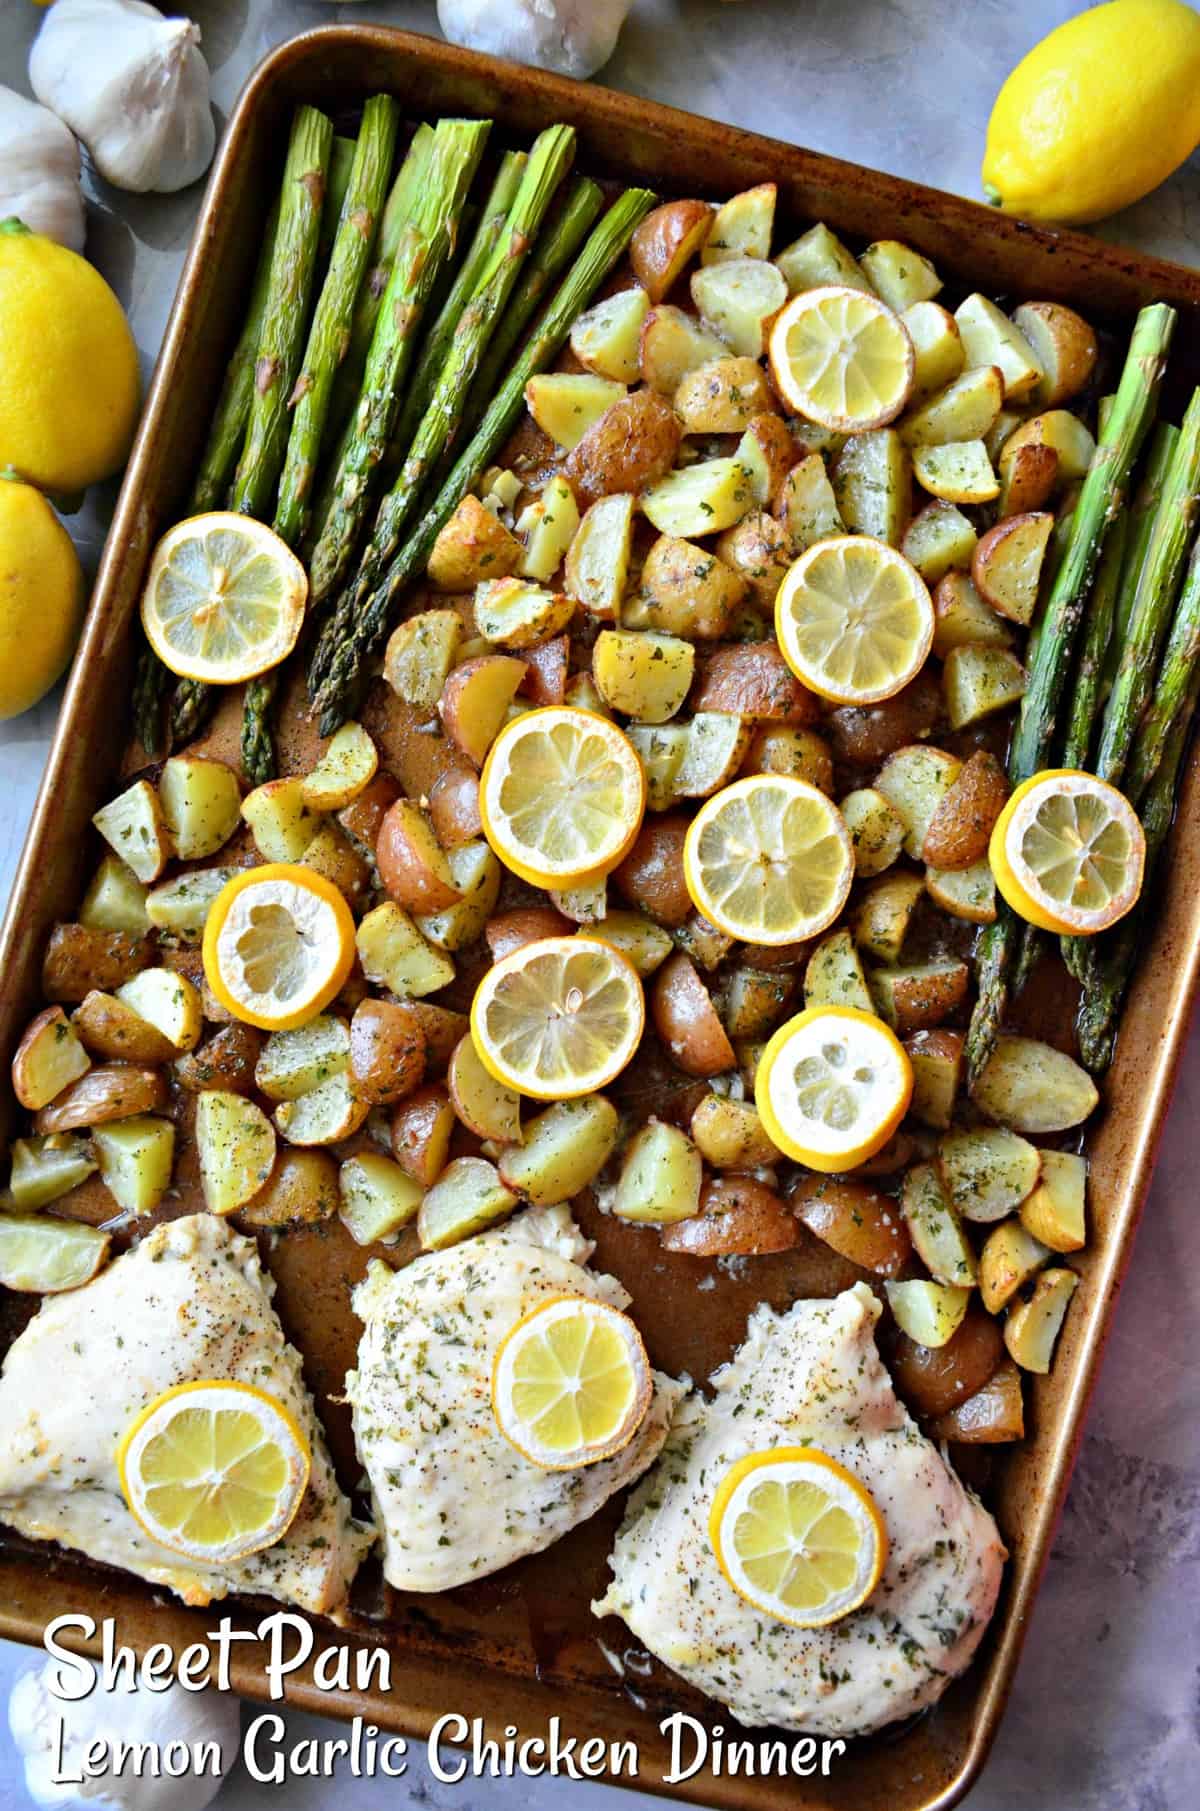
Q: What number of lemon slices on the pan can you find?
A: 12